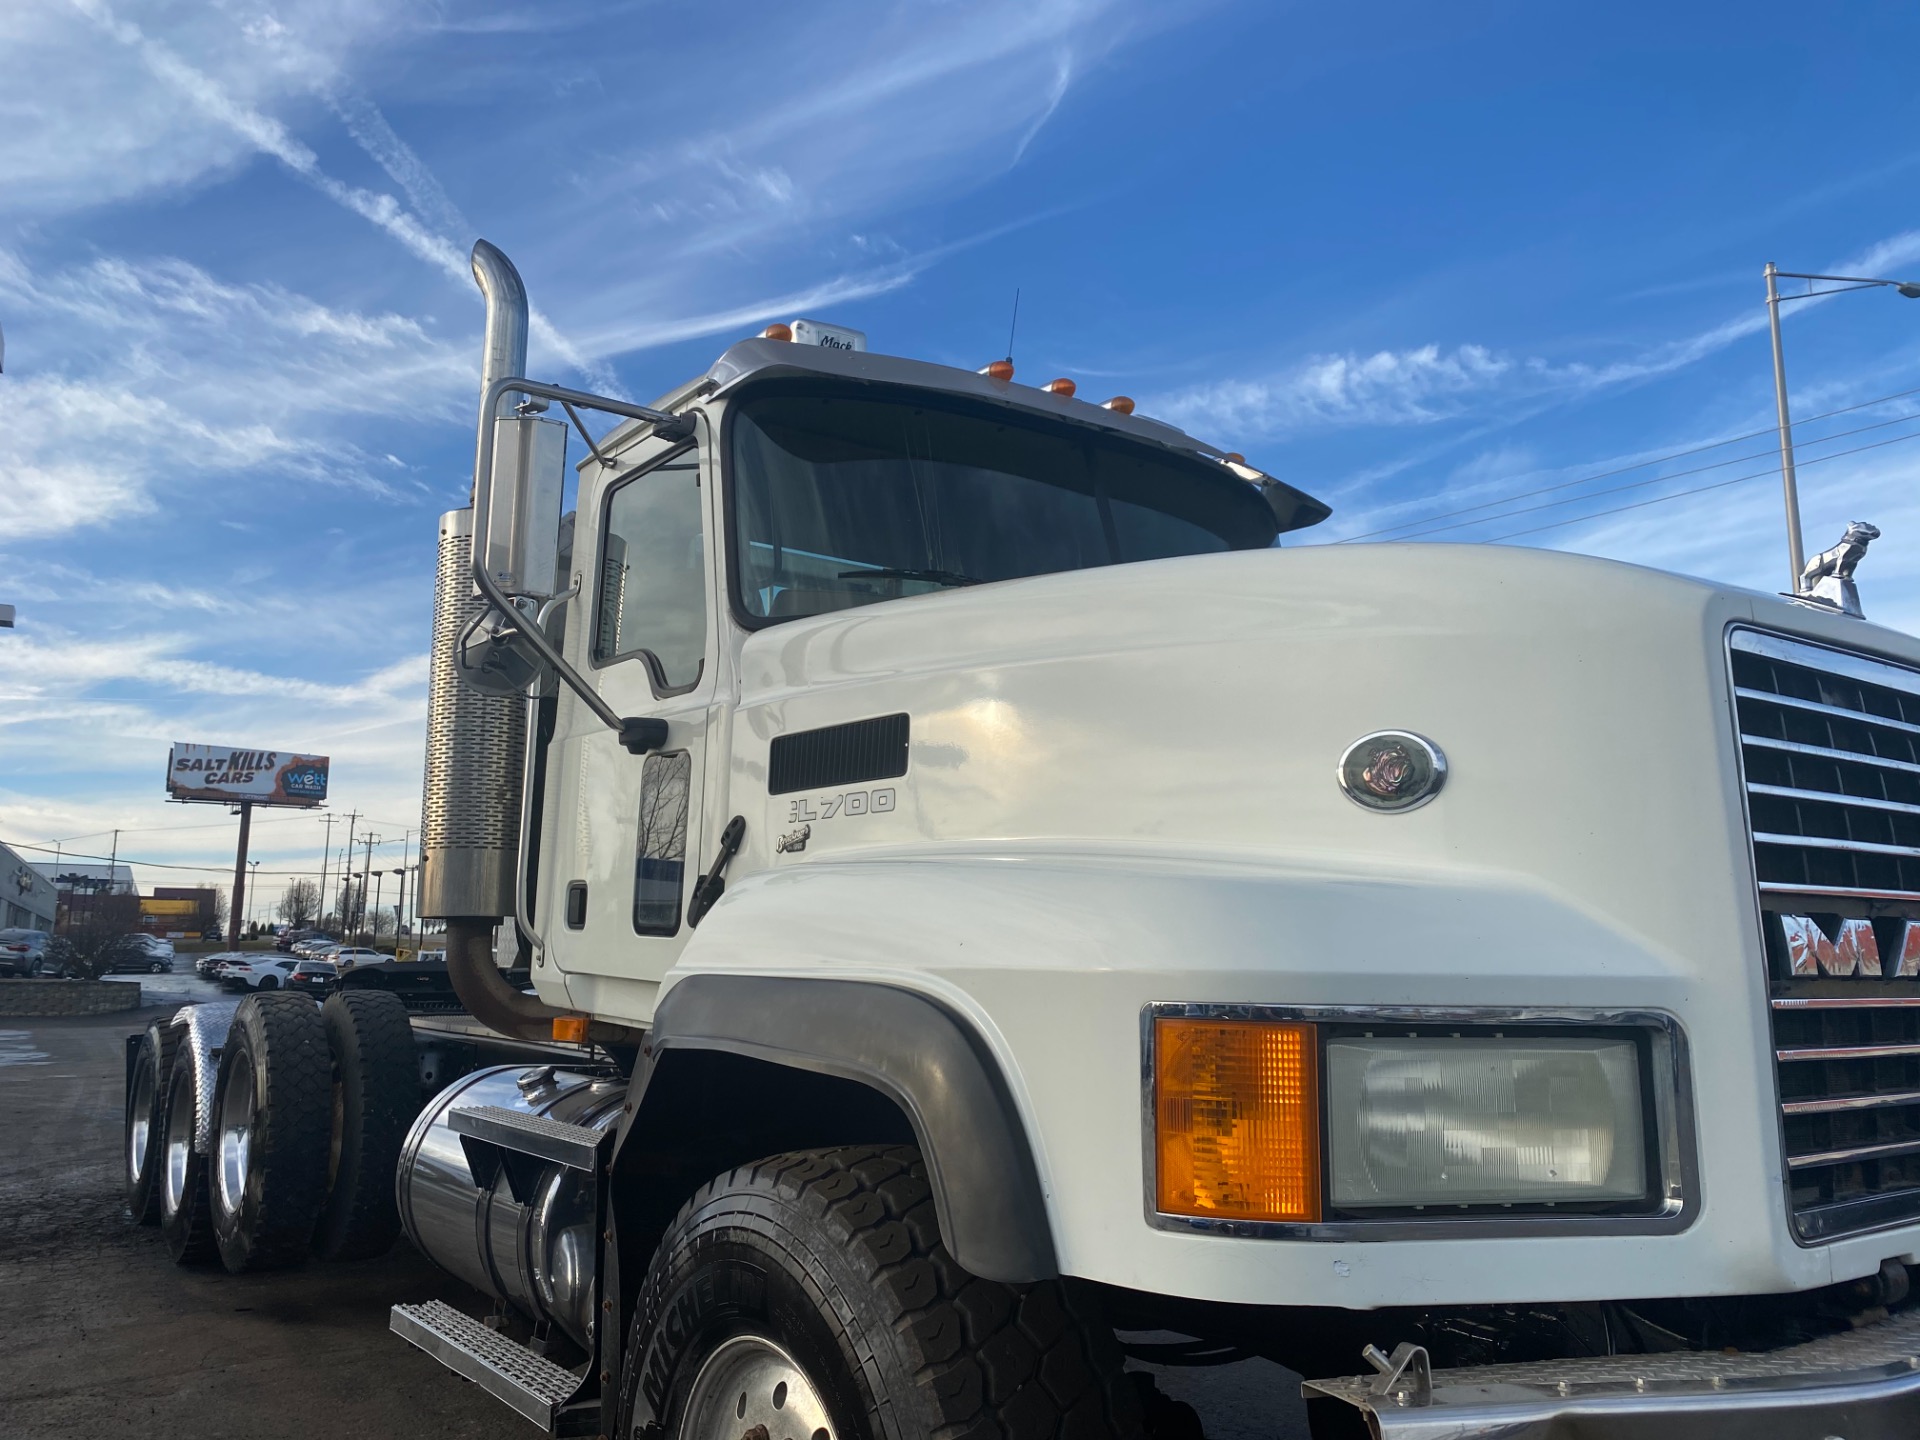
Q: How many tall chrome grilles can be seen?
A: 1